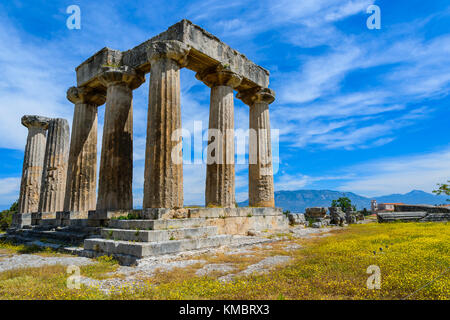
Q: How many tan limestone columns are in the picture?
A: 7